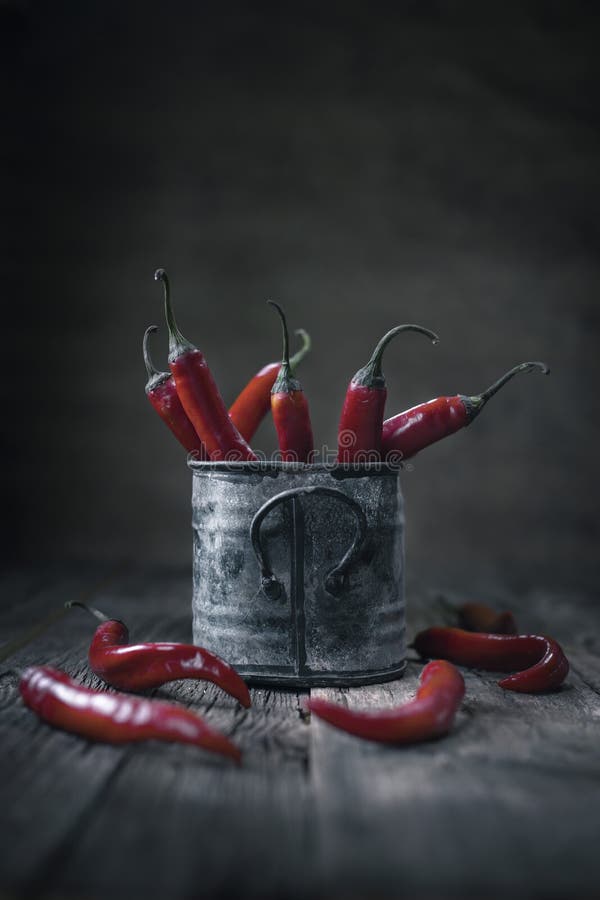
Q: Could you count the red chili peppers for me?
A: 11